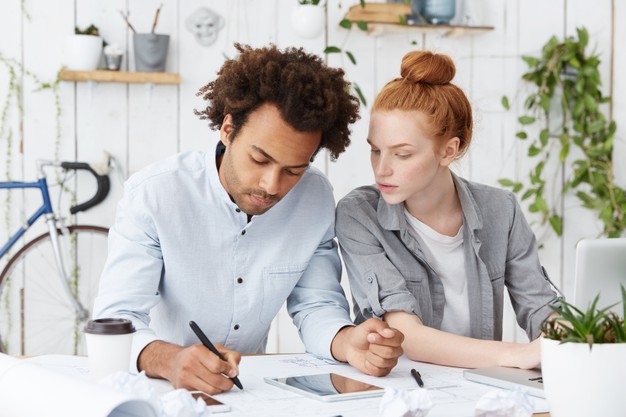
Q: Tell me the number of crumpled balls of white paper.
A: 4